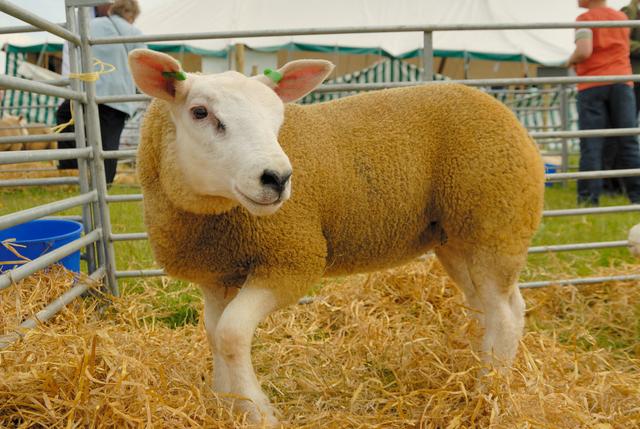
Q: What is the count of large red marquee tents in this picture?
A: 0